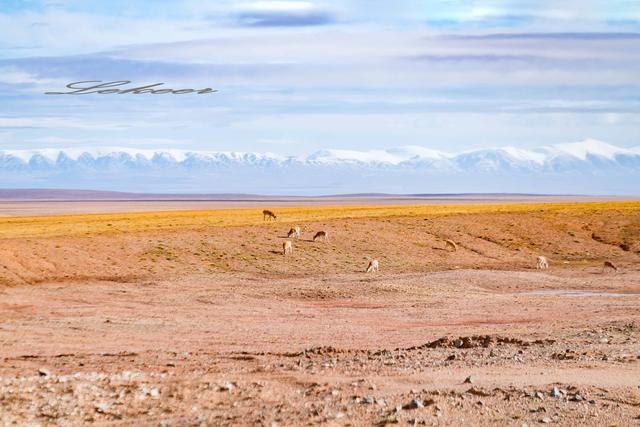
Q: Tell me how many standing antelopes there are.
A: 8